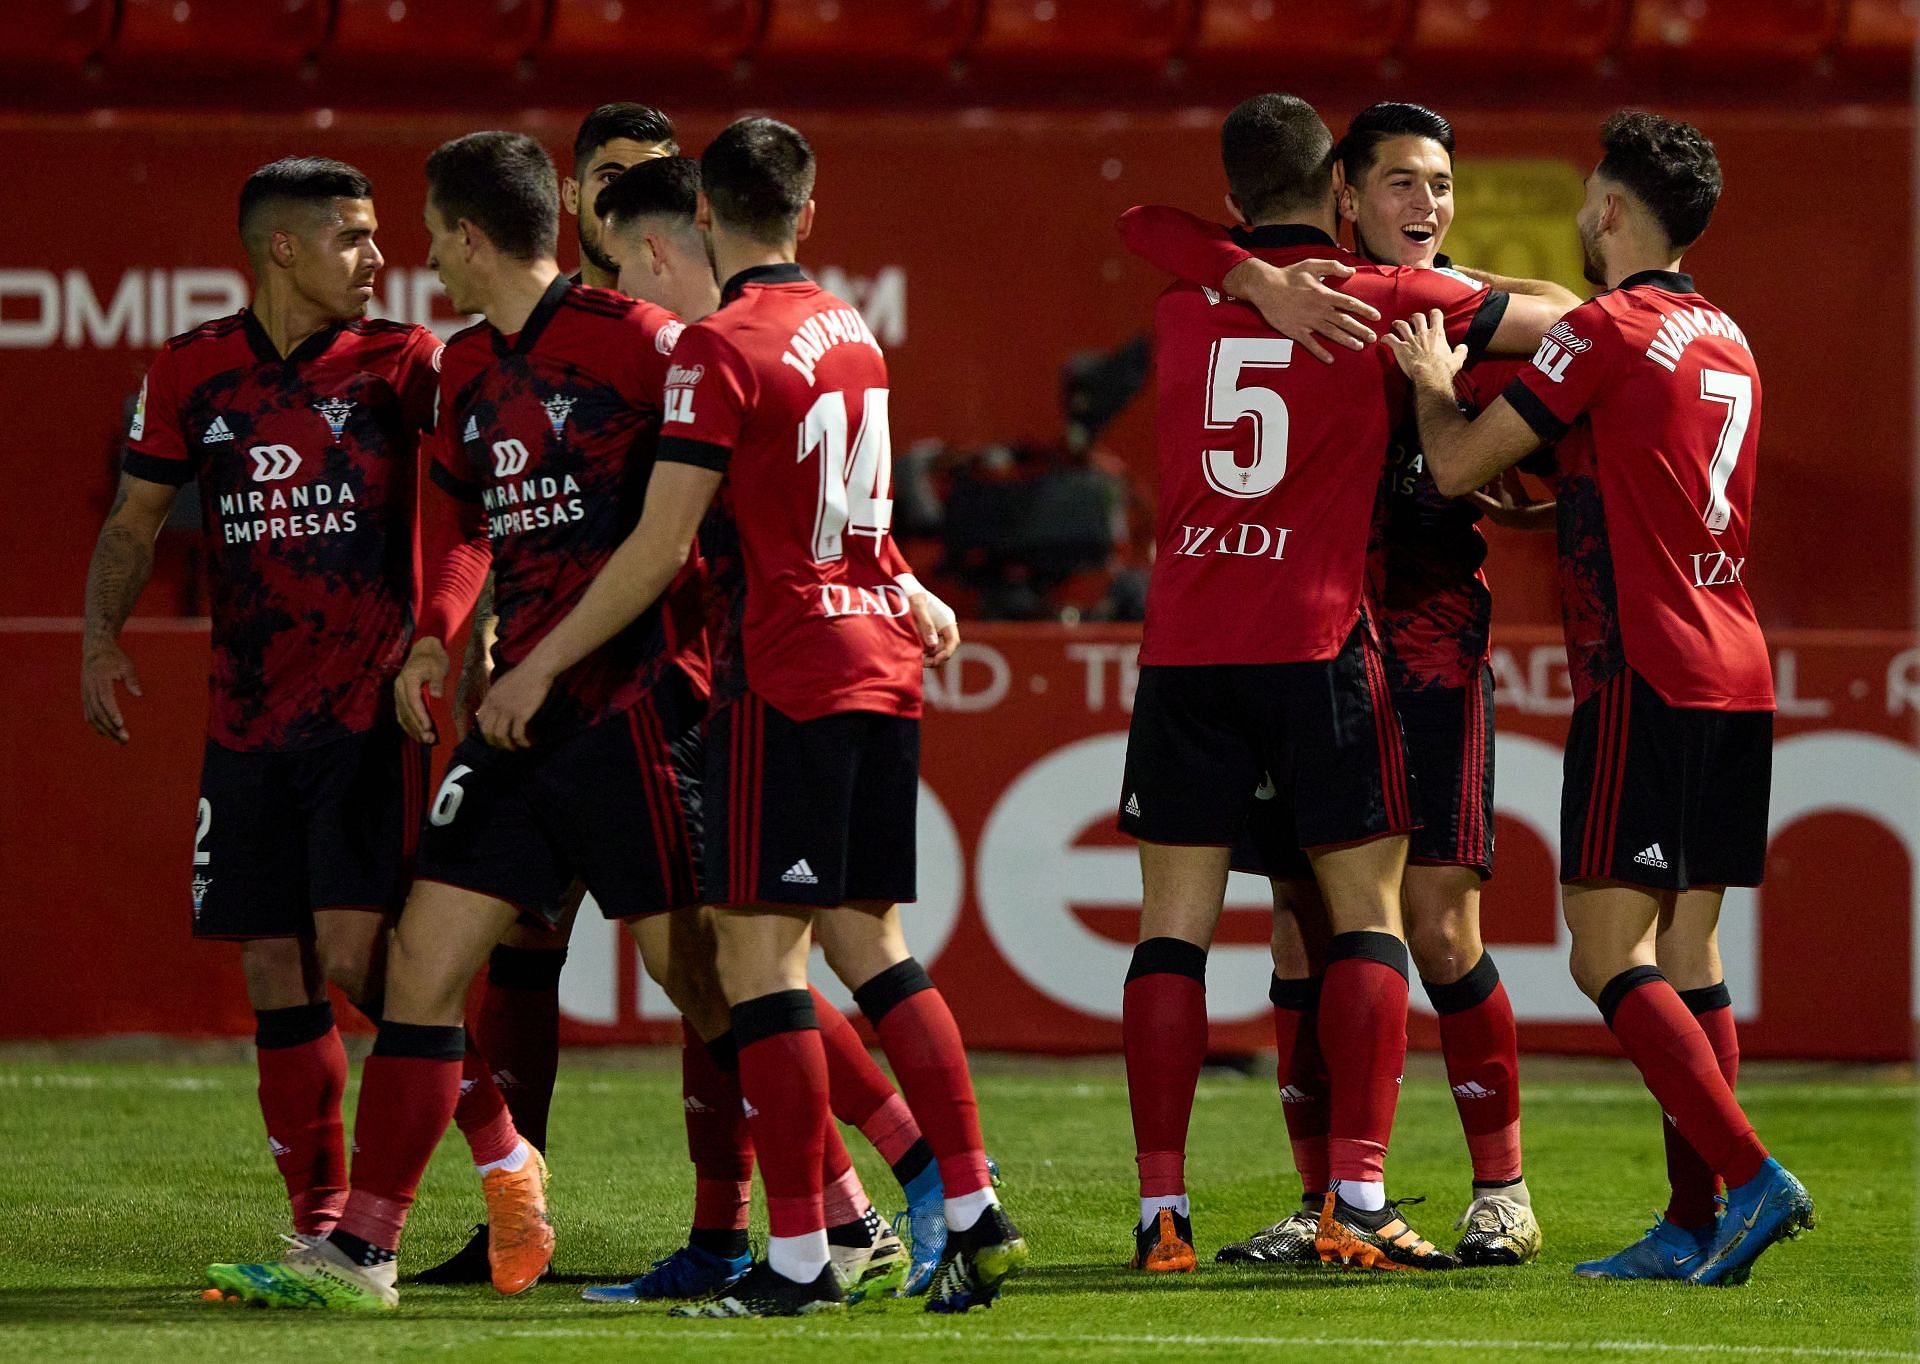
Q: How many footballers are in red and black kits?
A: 8